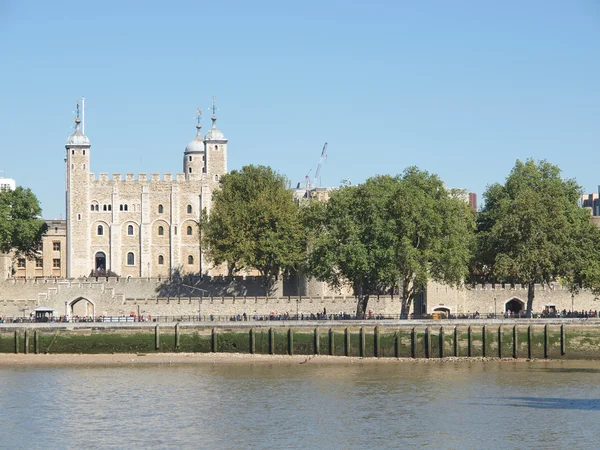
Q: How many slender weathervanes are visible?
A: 3